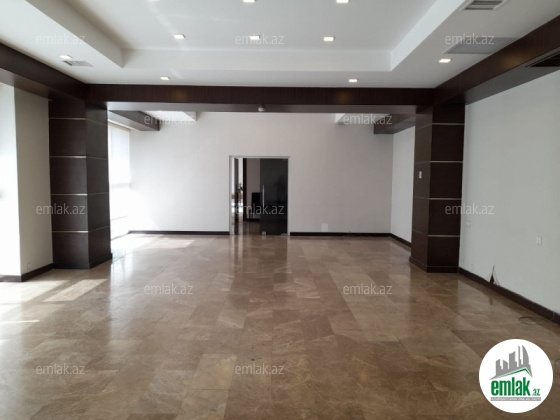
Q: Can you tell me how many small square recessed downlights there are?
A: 9